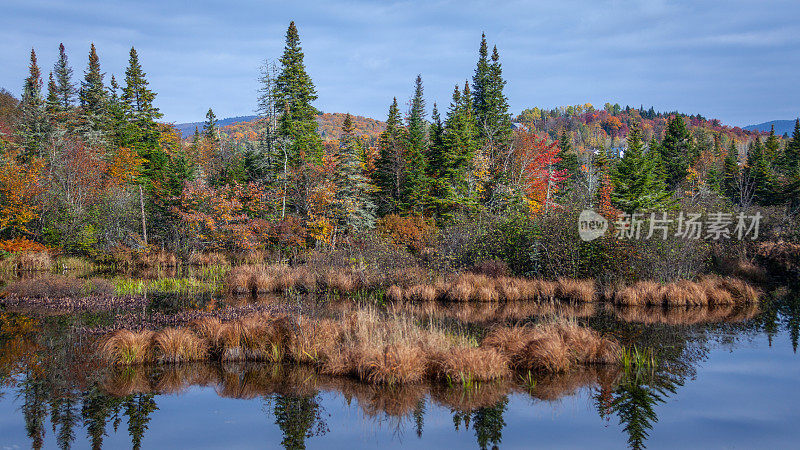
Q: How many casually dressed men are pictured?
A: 0